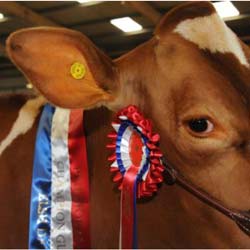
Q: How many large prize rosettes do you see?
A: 1